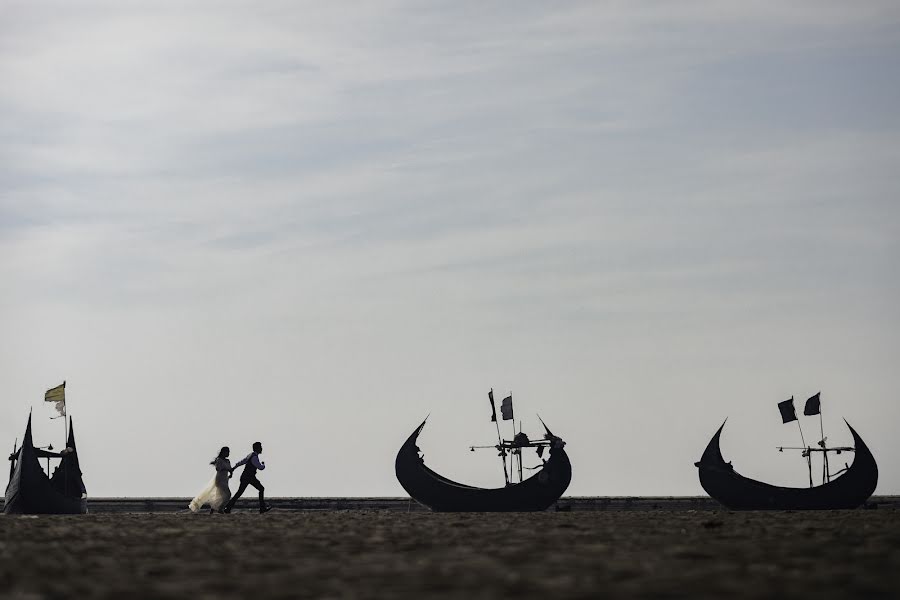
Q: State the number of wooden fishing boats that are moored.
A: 3